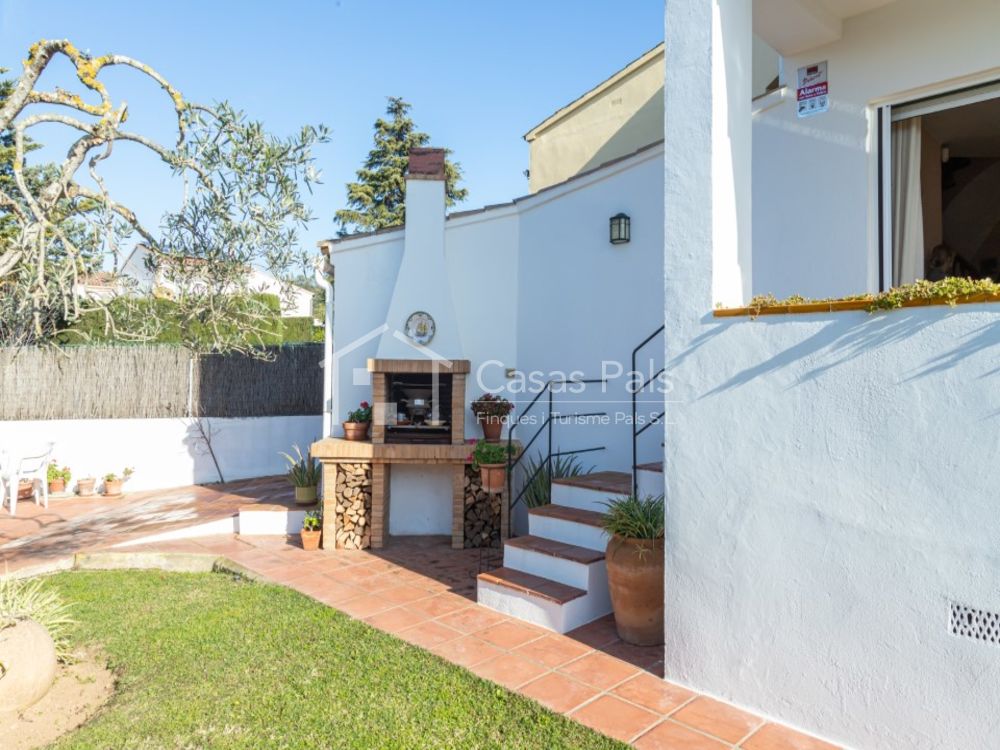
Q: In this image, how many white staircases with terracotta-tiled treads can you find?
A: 1